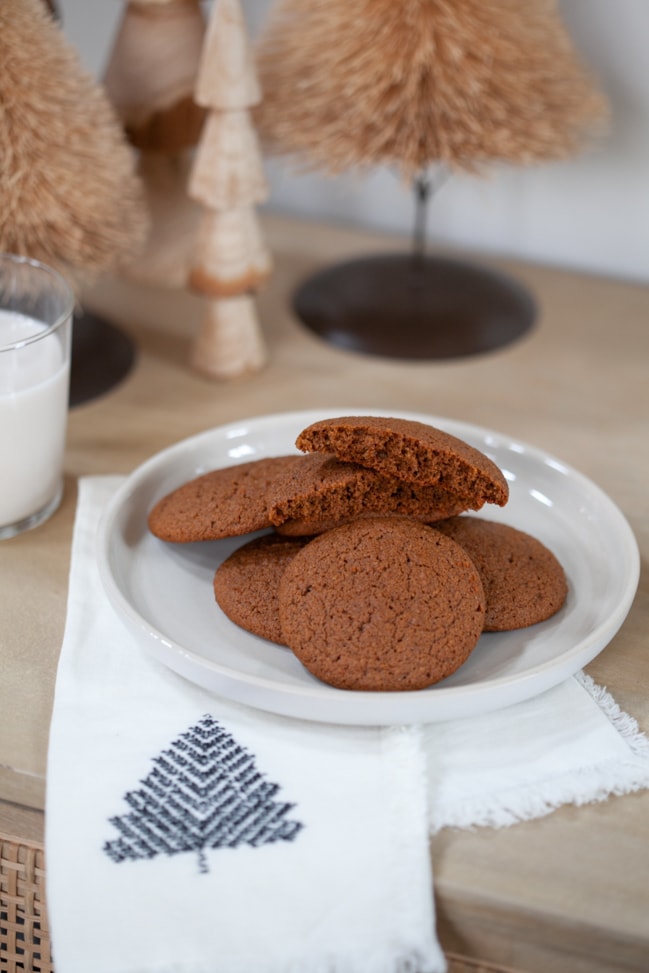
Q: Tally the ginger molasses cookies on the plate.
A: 6